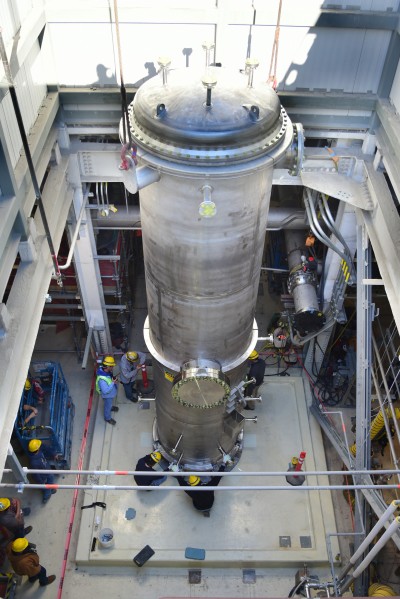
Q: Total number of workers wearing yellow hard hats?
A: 9